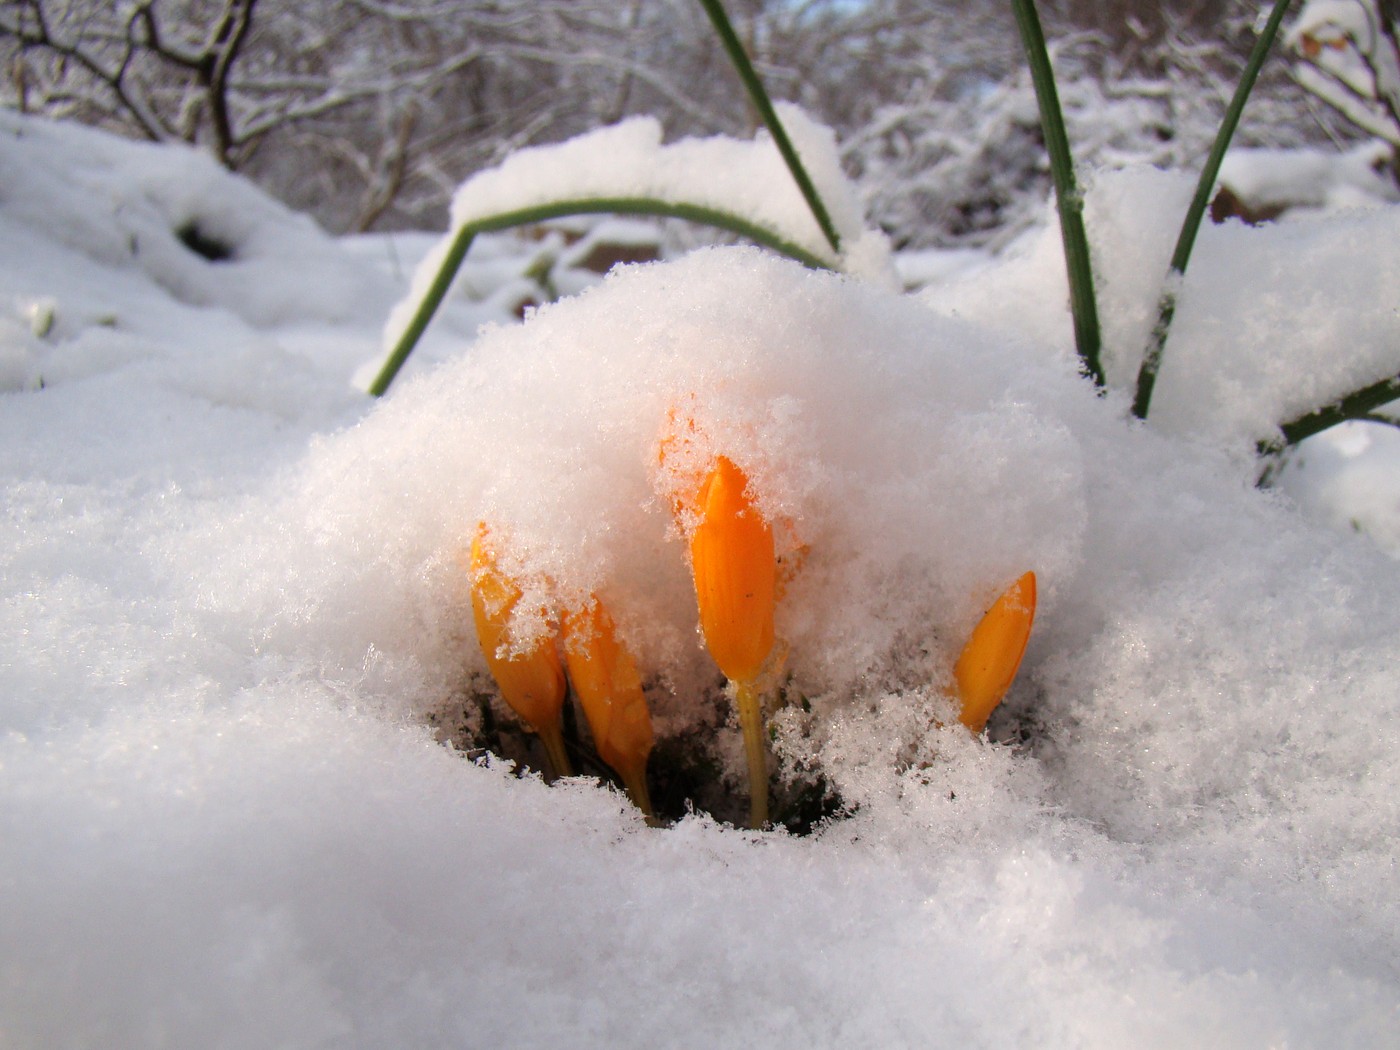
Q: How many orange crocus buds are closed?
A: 4